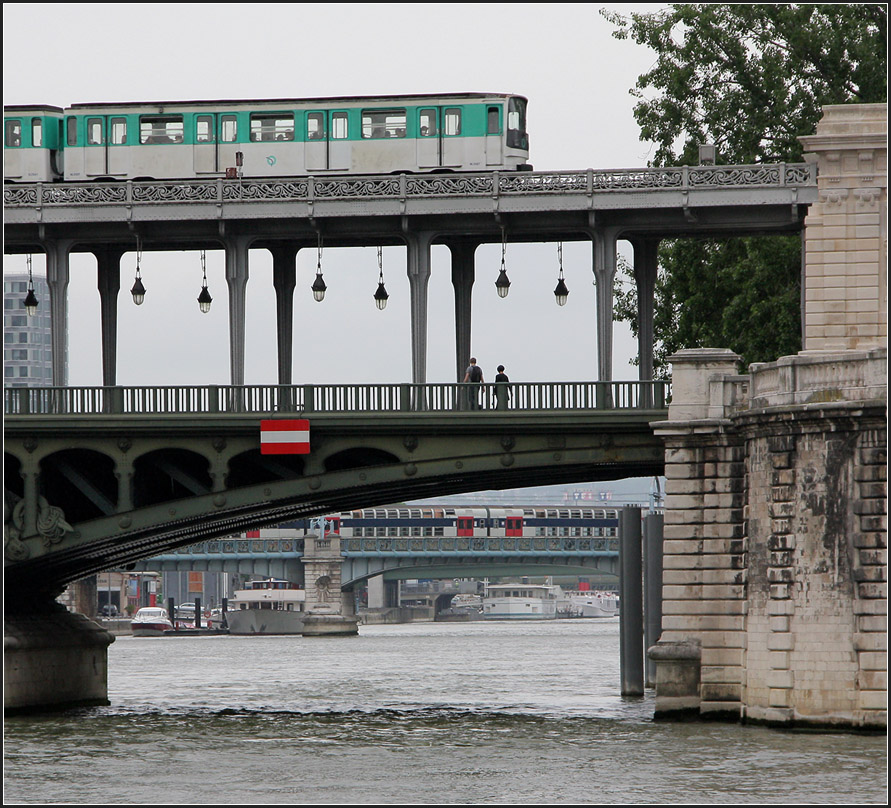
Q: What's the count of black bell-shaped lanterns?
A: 7